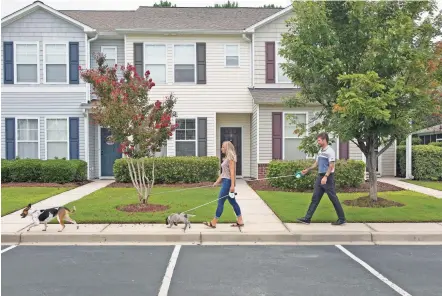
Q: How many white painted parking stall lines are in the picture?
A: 3